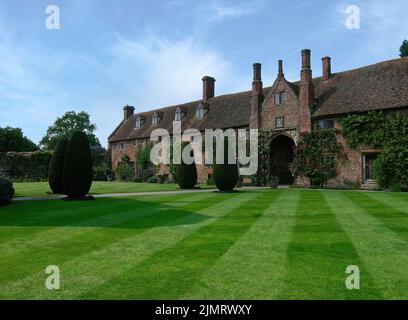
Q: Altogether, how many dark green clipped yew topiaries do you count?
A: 4